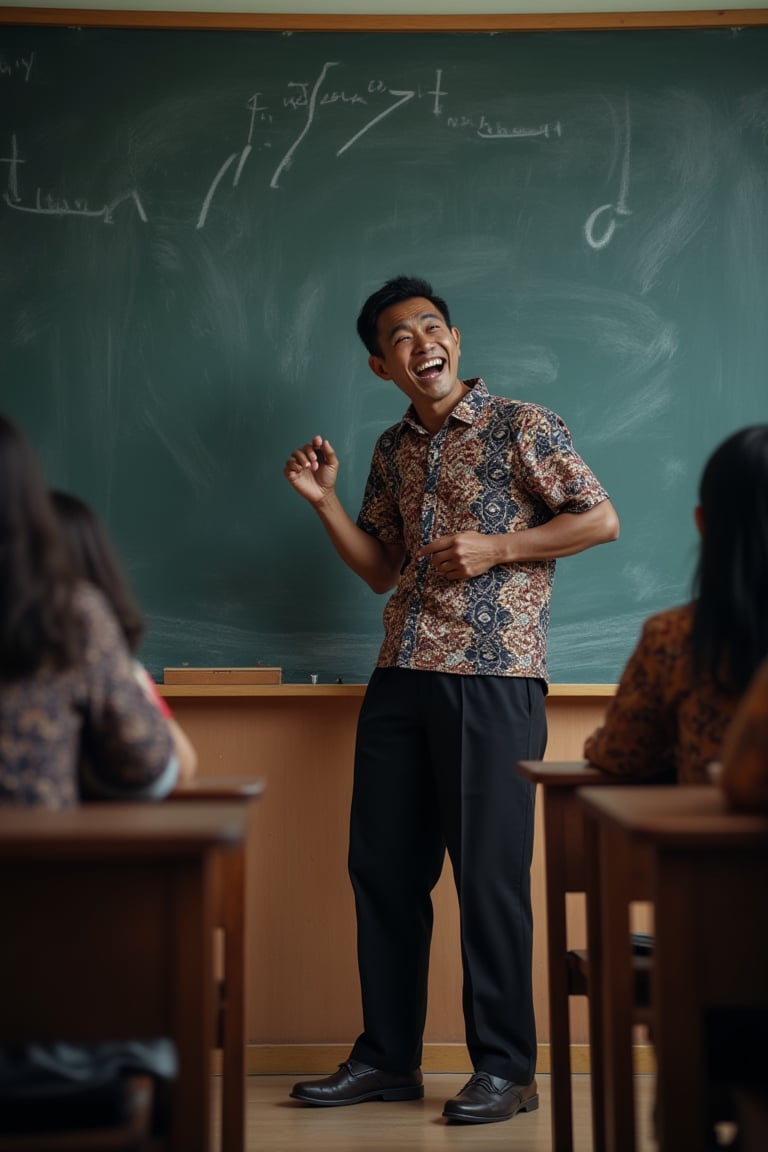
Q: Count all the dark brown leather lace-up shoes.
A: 2